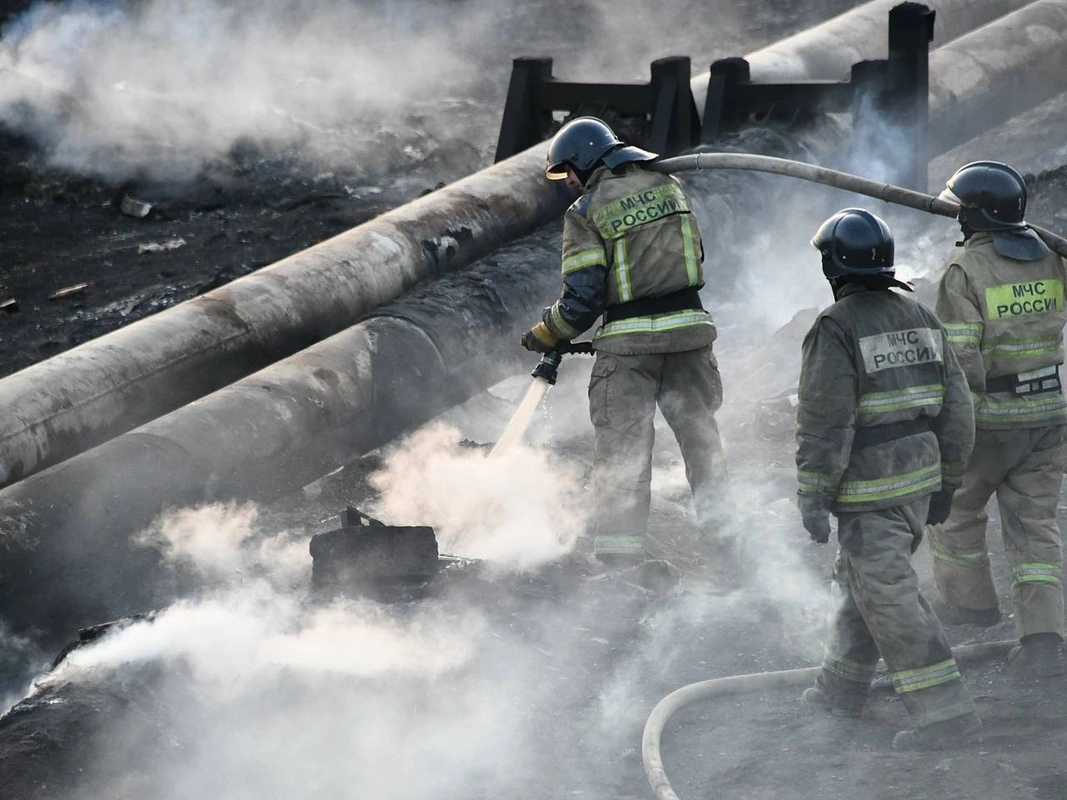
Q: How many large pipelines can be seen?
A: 2